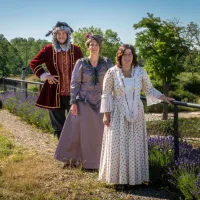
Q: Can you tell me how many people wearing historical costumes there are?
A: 3